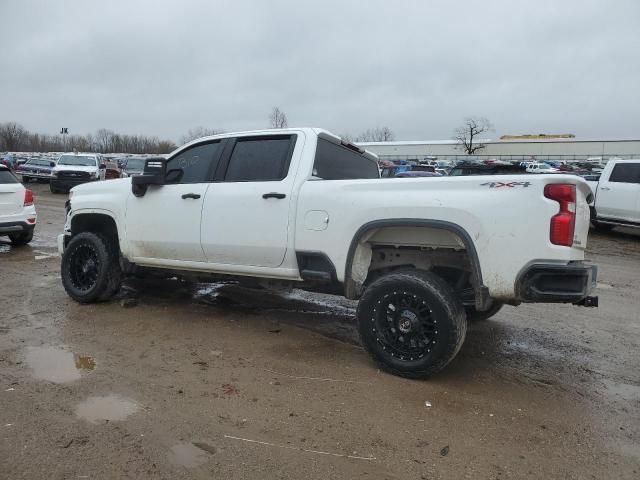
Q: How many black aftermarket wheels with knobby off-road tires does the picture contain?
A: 2